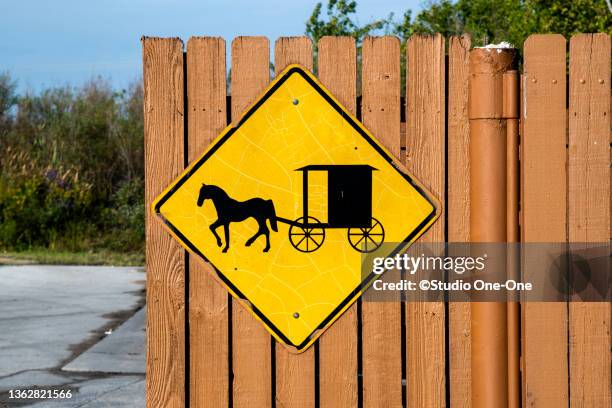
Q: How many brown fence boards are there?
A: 10